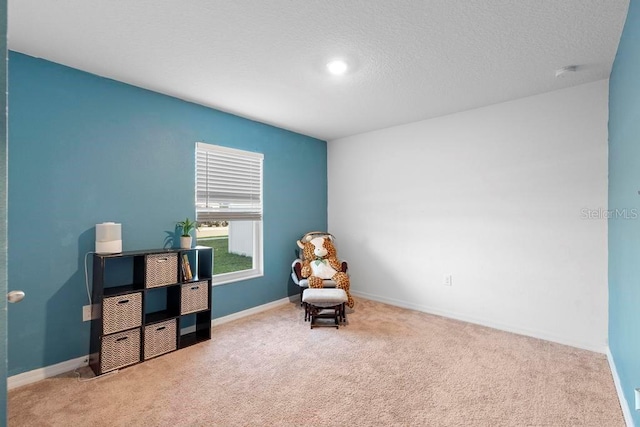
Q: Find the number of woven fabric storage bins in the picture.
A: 5